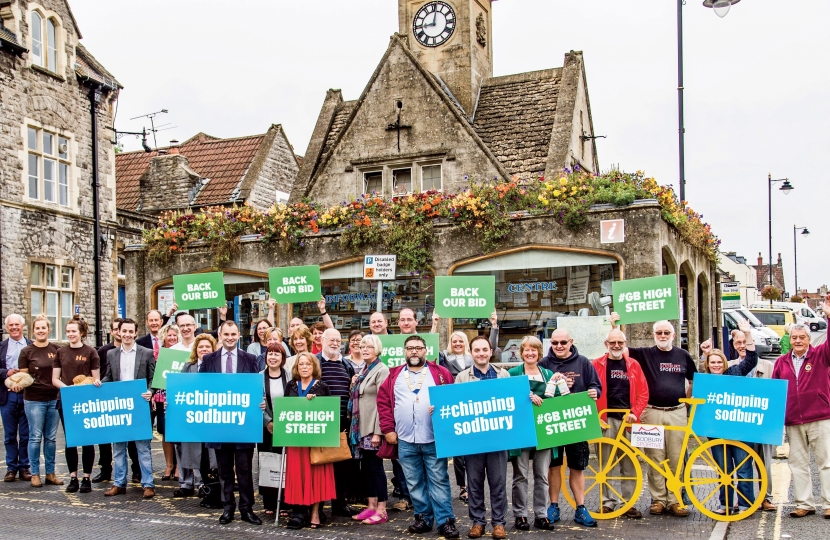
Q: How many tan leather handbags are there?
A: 1